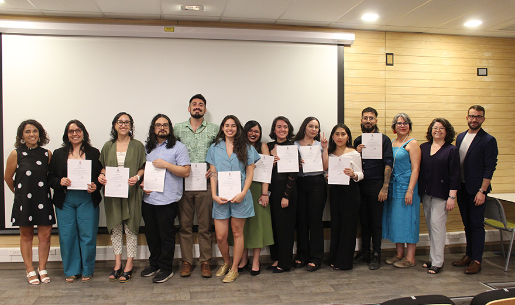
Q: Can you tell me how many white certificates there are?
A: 10